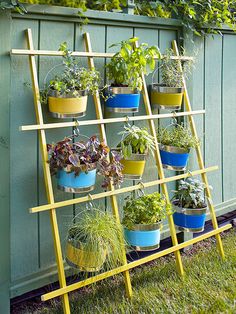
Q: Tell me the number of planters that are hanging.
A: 9